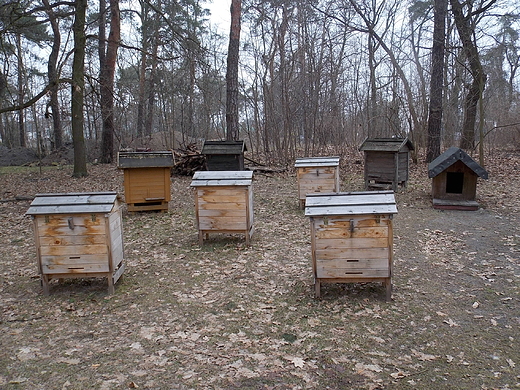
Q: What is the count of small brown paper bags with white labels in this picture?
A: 0